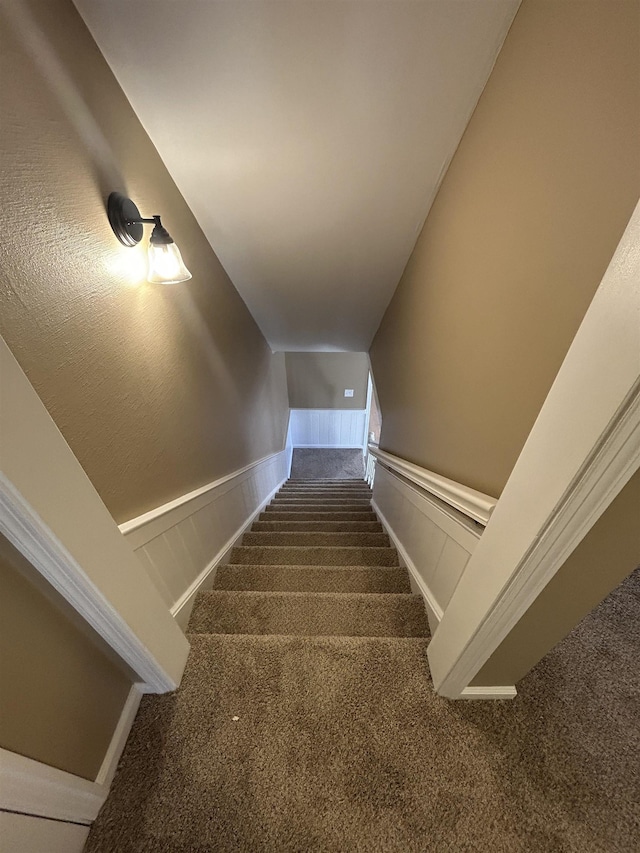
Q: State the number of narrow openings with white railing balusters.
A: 1